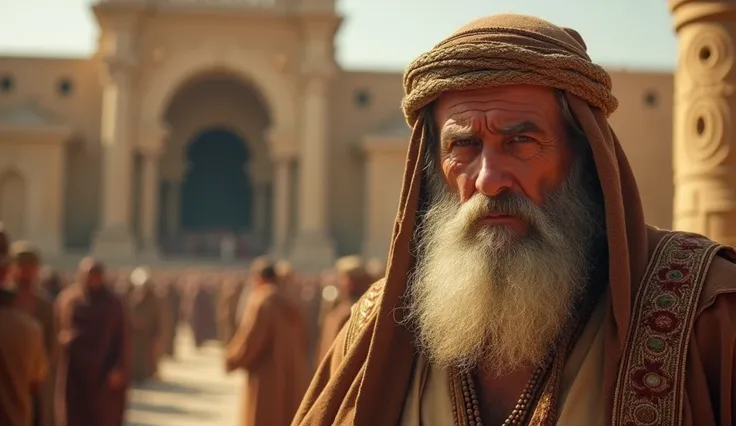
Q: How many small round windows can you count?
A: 4